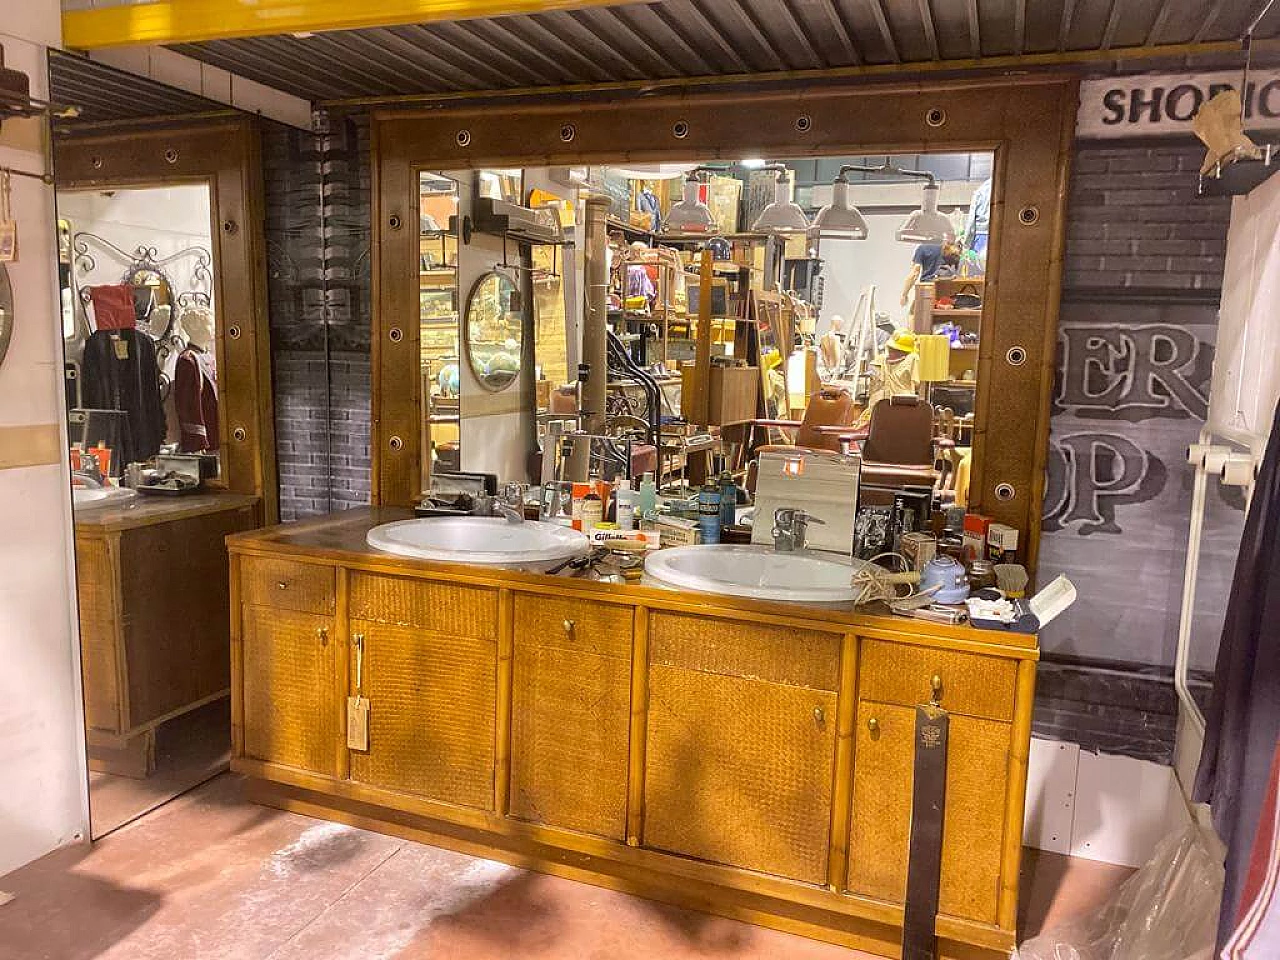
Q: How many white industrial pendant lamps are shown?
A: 4